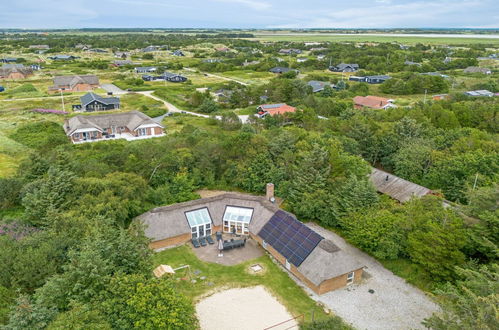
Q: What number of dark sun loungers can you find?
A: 3